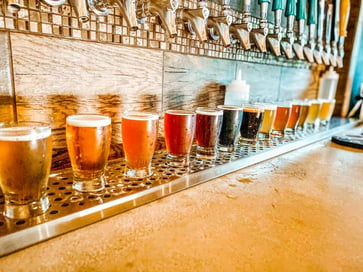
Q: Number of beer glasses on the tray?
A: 13